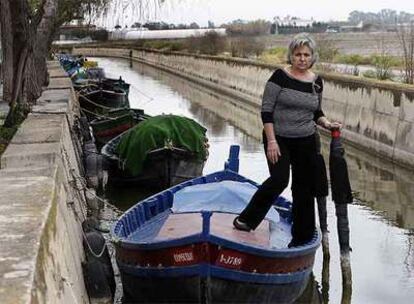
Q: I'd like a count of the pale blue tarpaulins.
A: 1